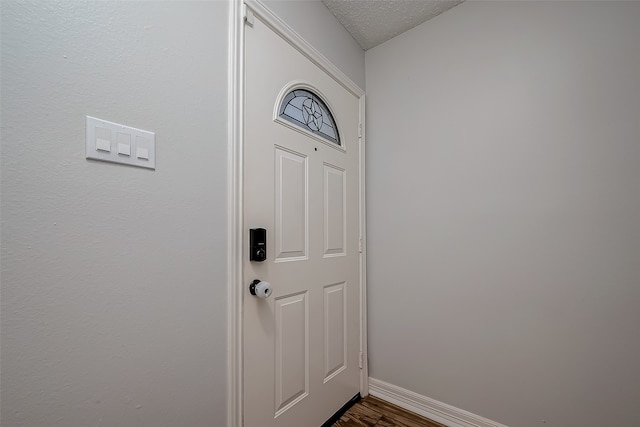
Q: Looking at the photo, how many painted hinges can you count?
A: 3